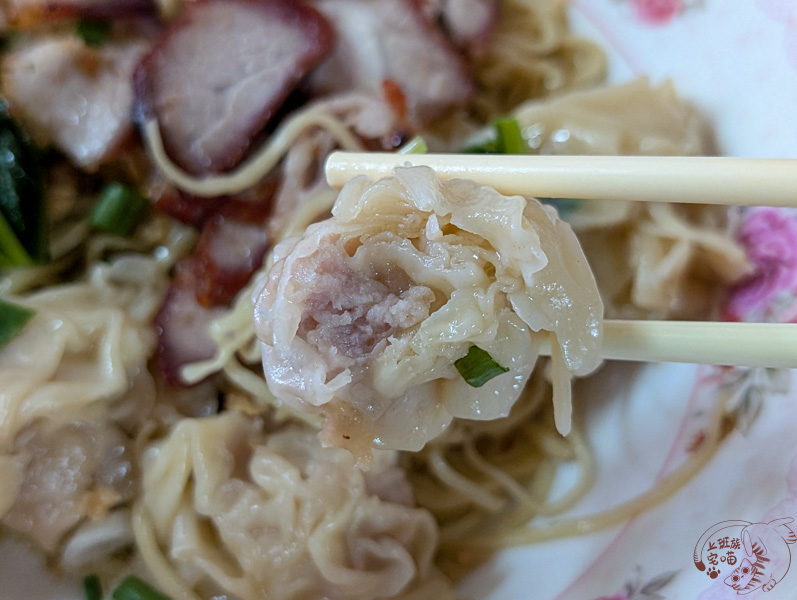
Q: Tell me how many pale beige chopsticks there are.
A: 2